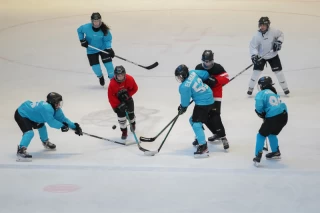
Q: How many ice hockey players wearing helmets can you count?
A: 7